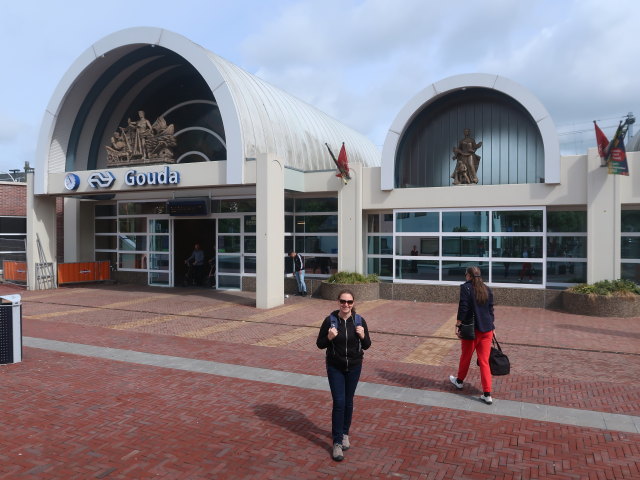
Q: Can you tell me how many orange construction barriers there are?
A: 2